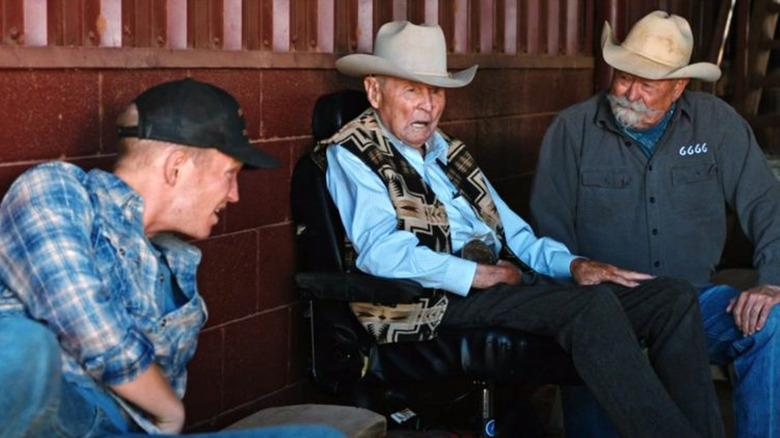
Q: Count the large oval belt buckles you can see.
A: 1